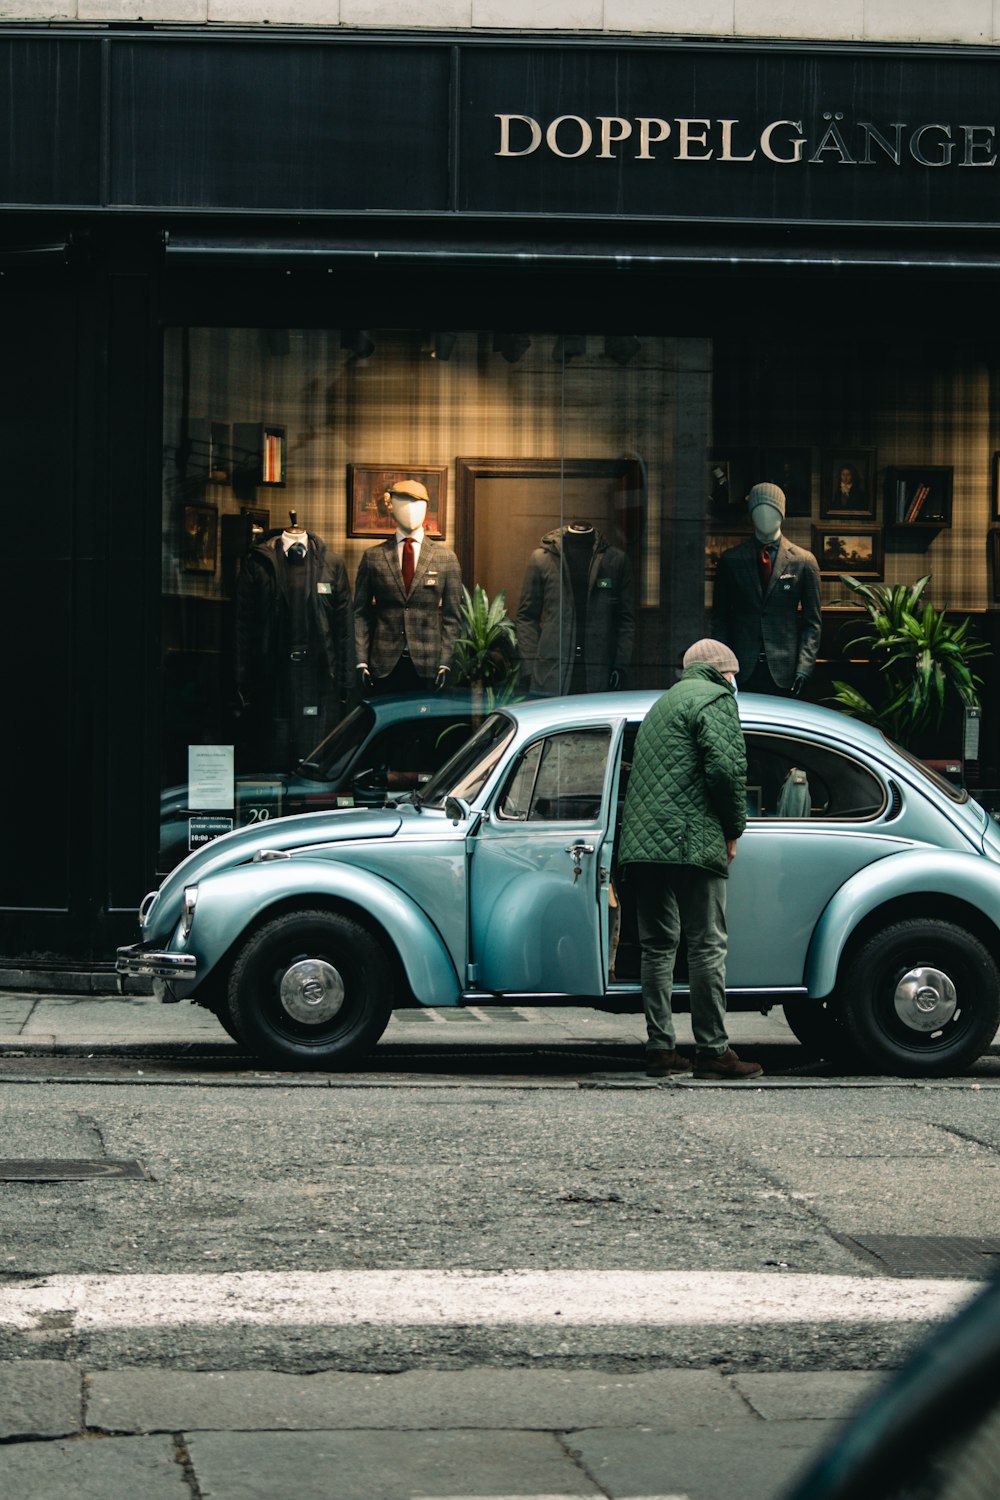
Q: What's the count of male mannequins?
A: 4